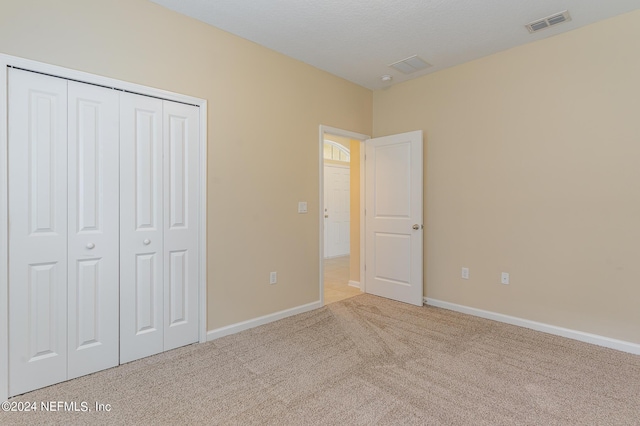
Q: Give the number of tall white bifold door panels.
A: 4